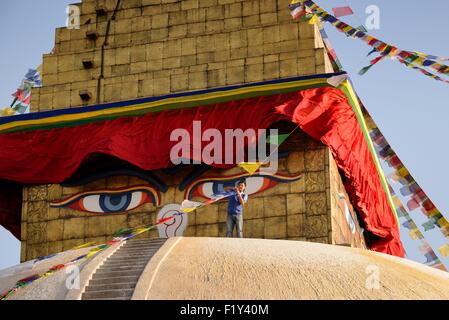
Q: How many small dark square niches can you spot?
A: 4